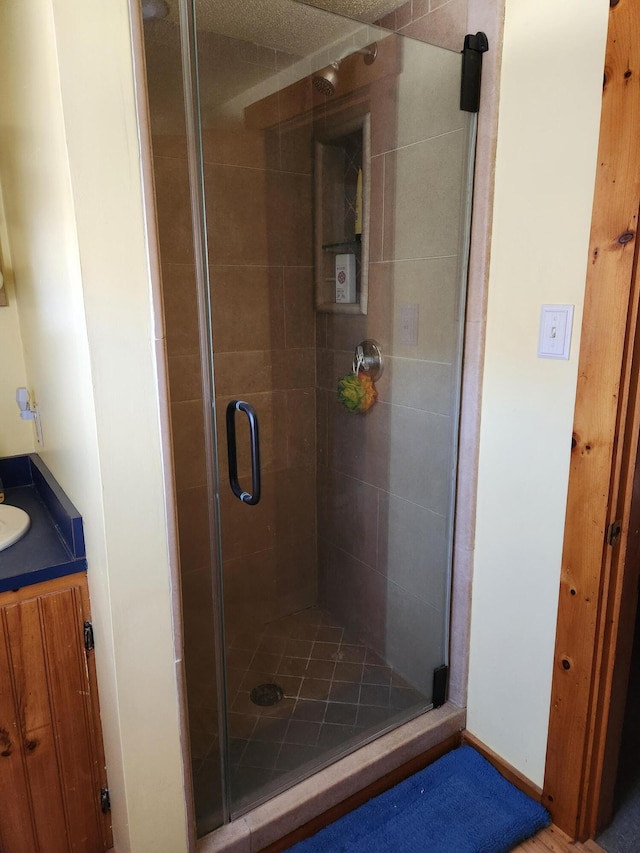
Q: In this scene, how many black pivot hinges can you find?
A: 2